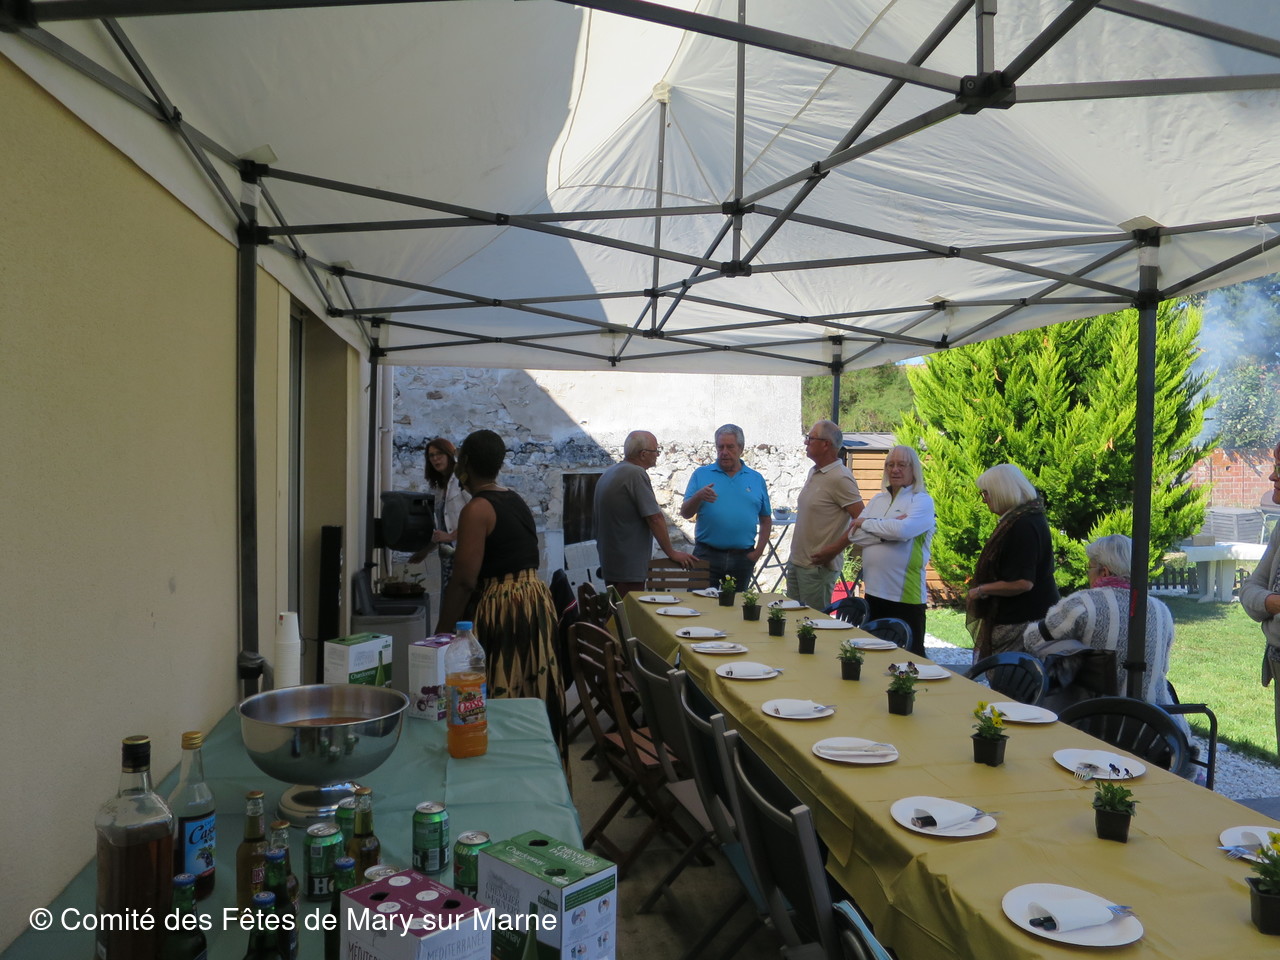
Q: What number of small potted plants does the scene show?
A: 9